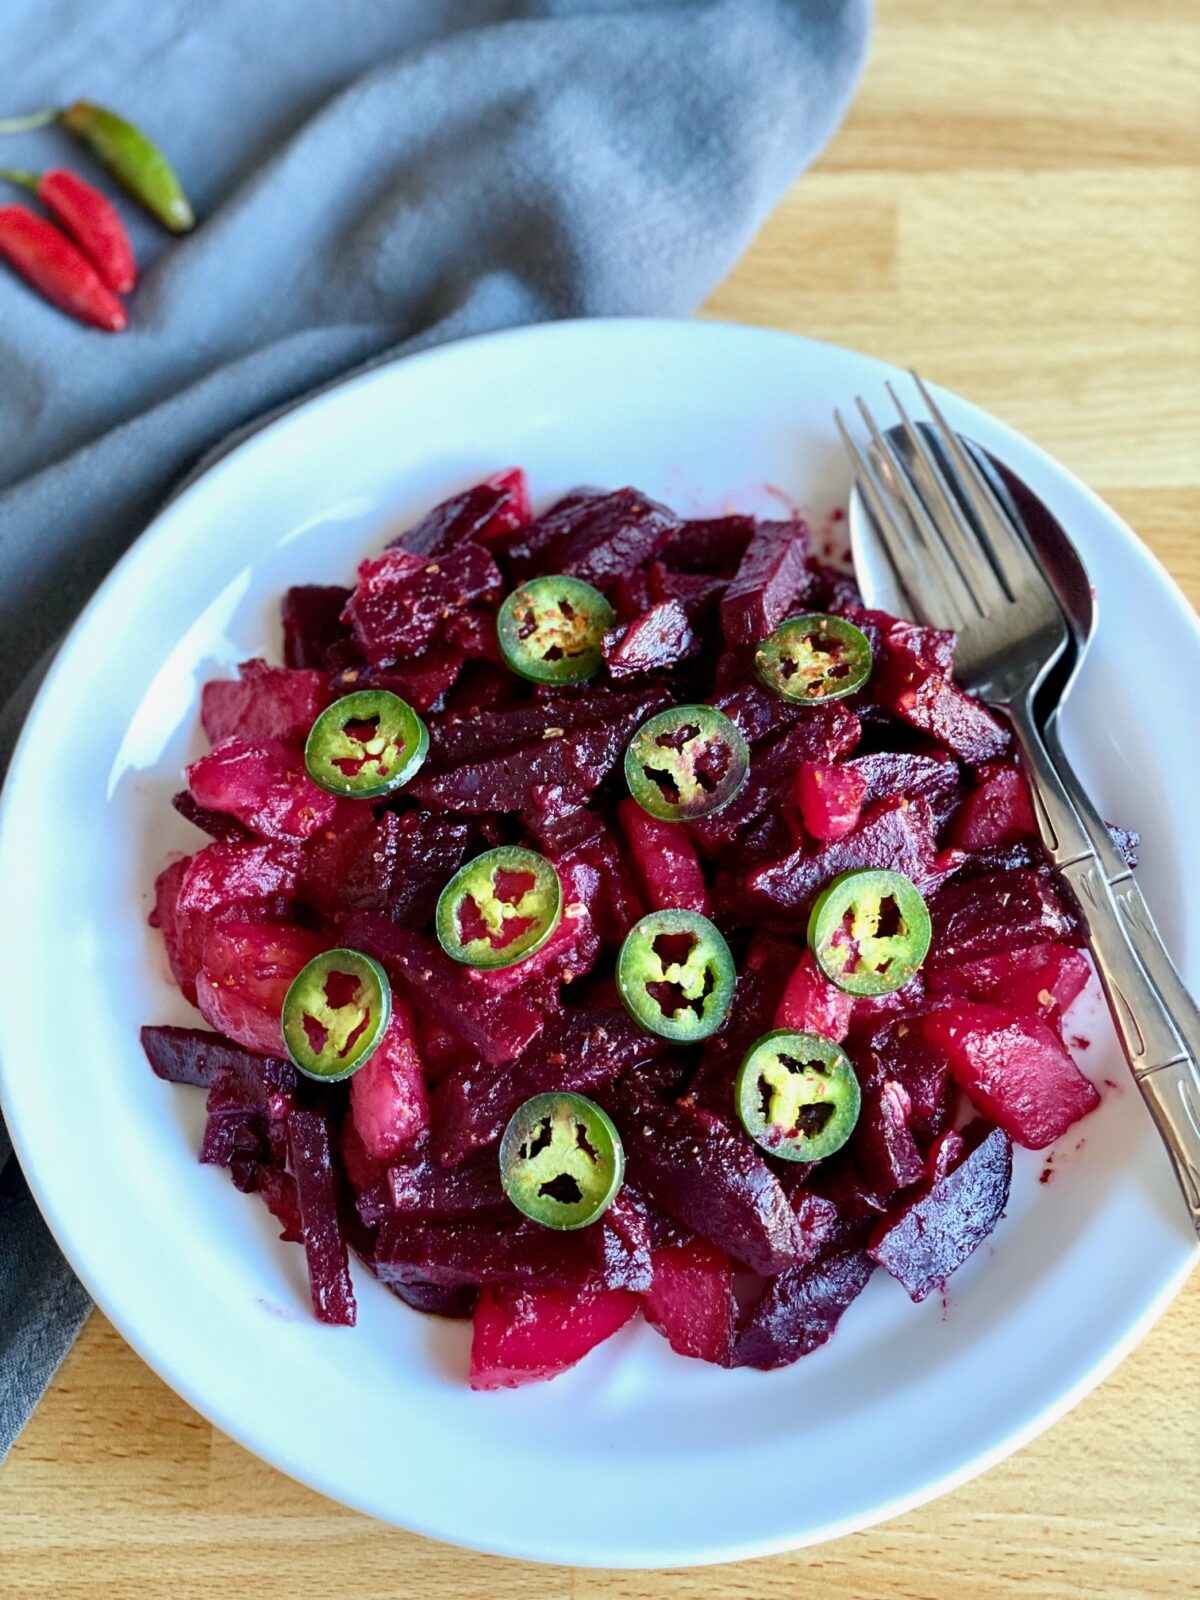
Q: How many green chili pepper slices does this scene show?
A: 10